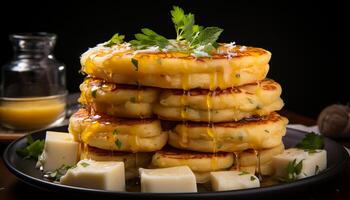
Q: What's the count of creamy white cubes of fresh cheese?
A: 5